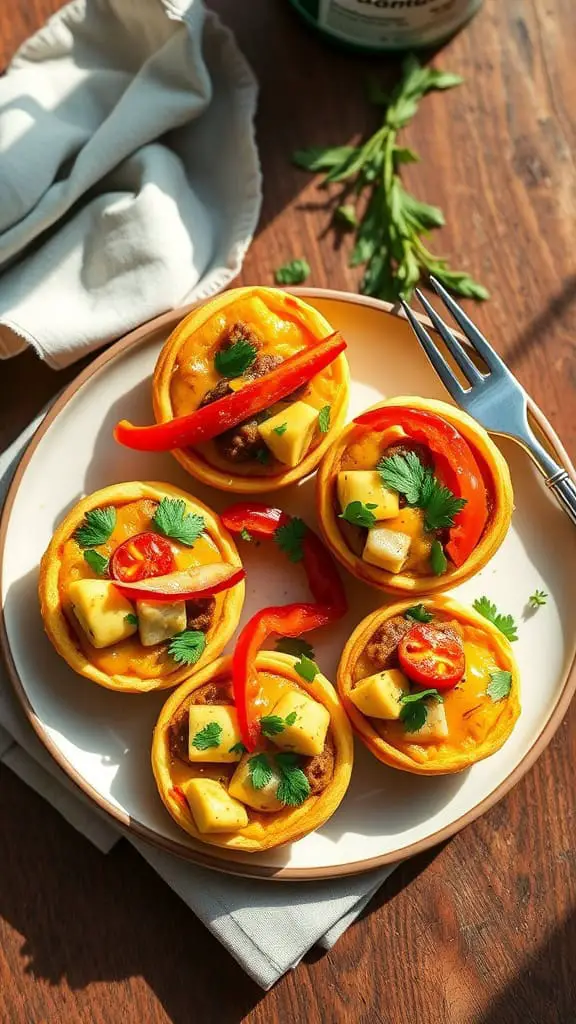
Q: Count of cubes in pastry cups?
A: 11